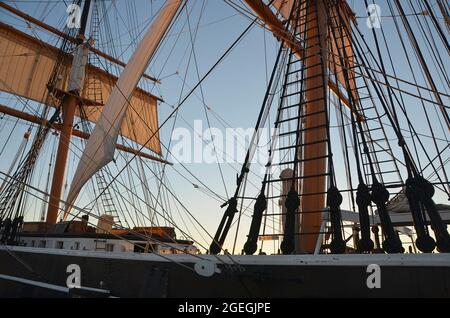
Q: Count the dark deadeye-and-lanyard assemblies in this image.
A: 8